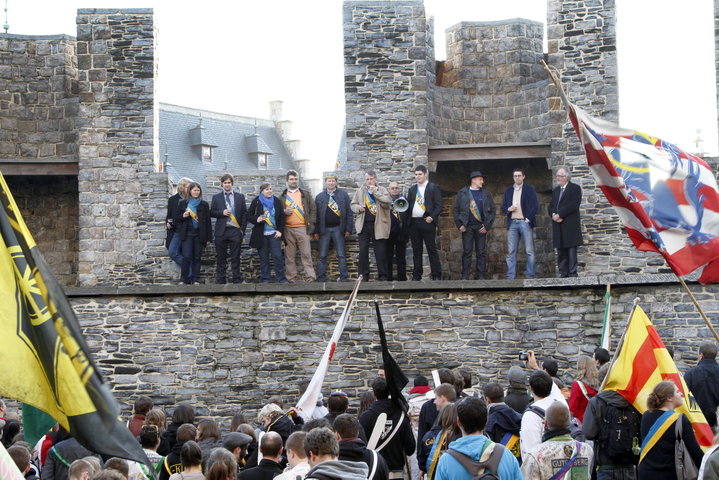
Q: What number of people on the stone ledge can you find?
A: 12